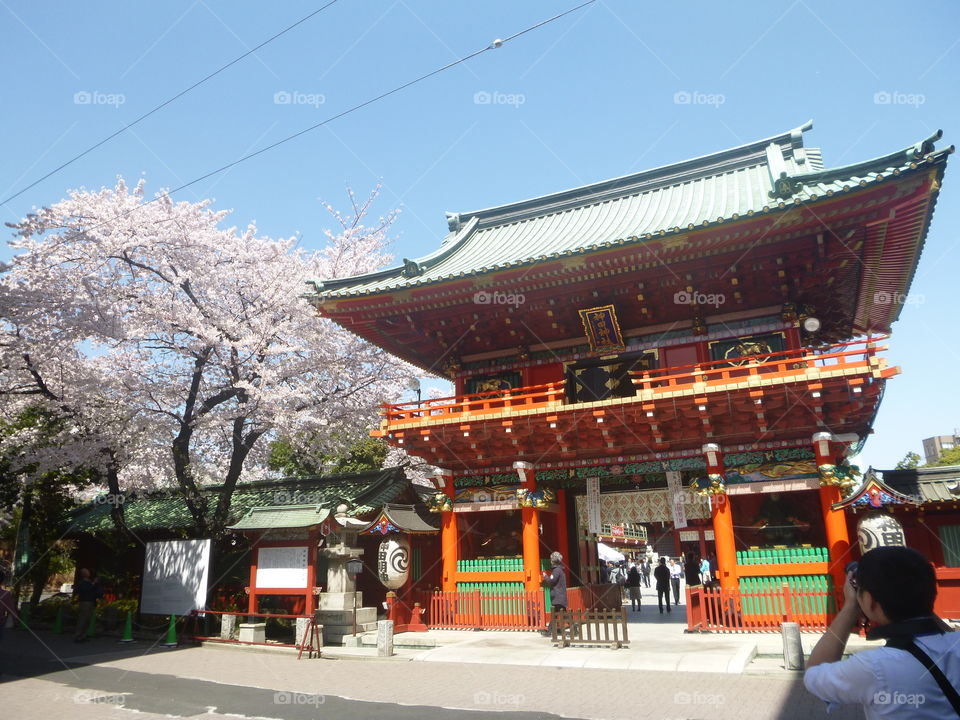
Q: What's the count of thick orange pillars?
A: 4